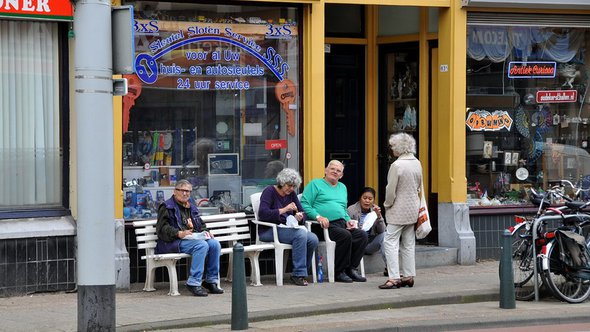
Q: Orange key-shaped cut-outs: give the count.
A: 2